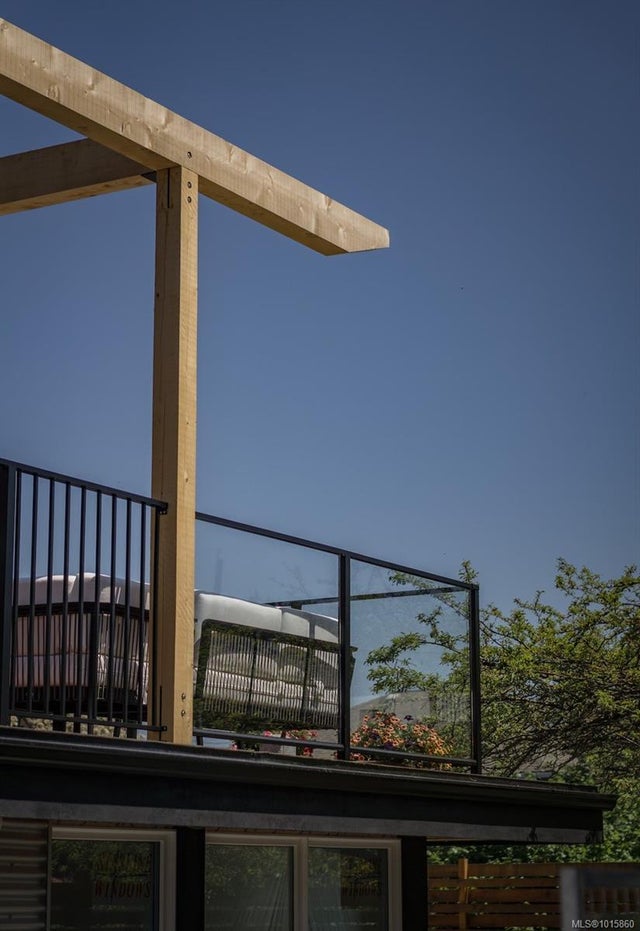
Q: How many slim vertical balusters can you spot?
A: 10